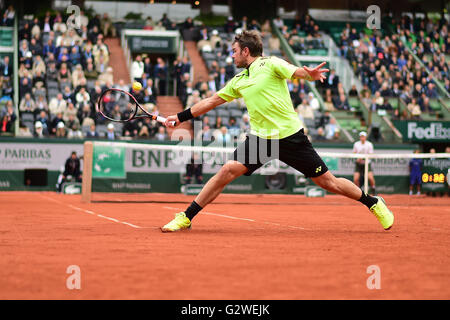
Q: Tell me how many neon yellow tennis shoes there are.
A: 2